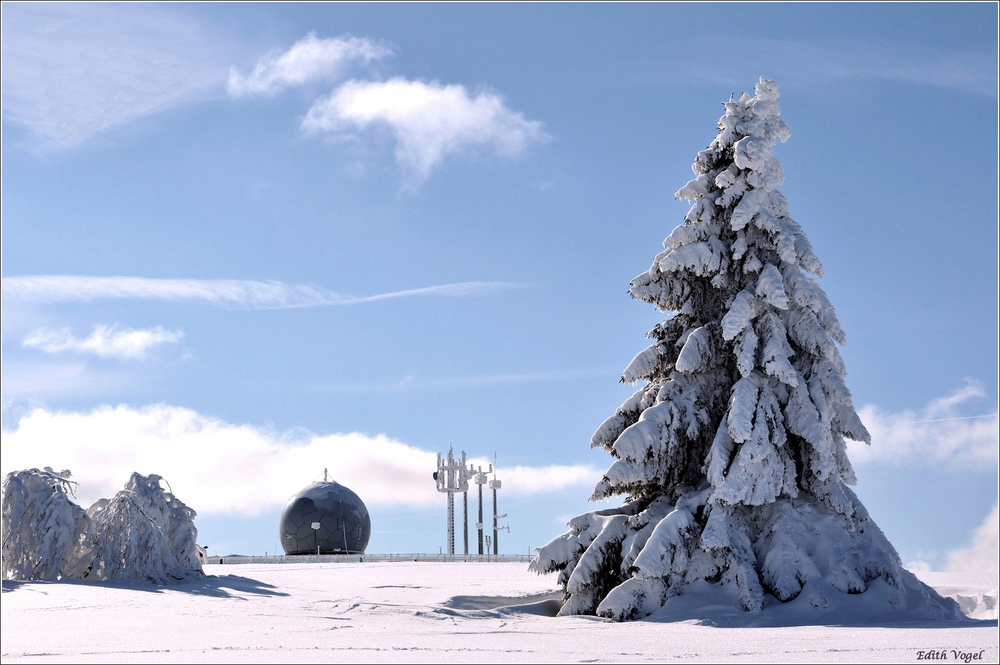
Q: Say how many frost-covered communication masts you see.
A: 4